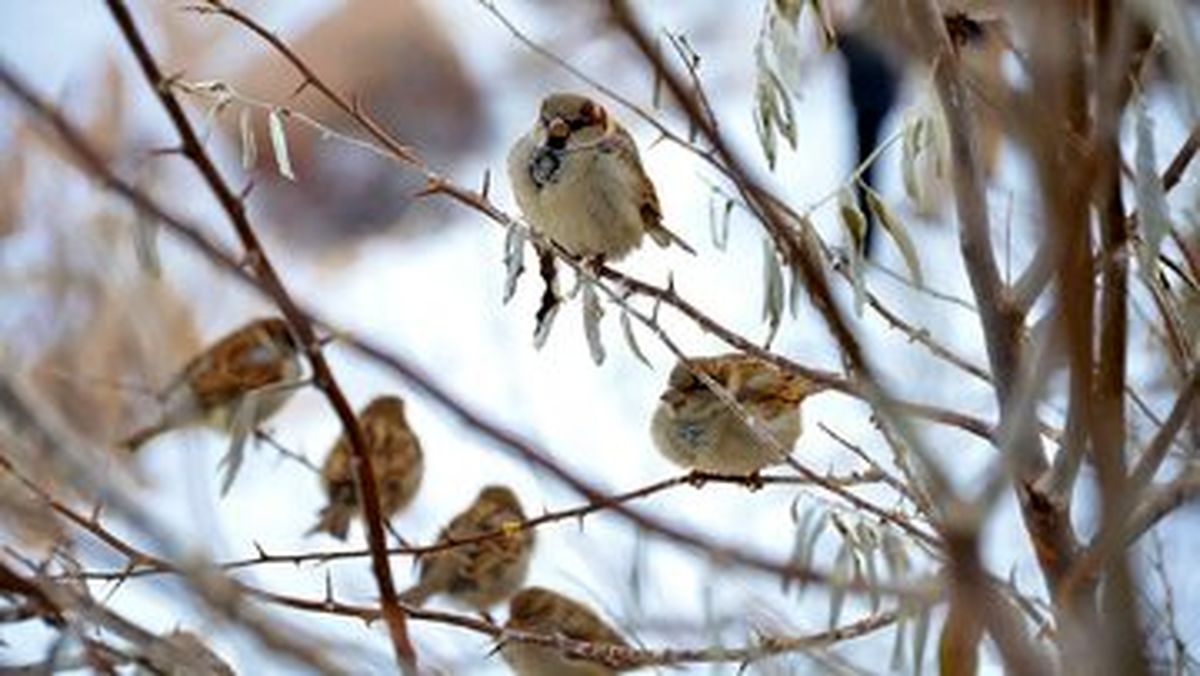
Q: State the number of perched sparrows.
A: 6